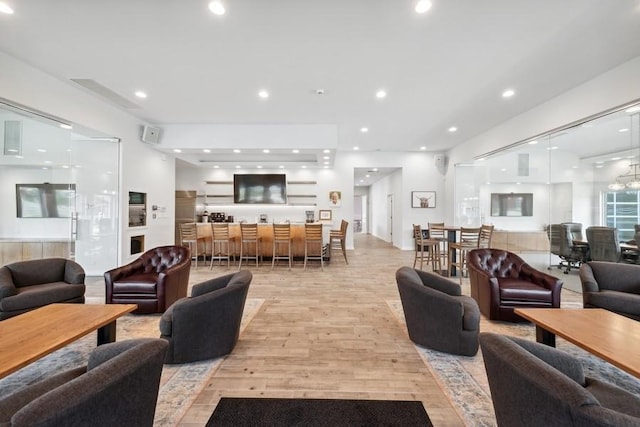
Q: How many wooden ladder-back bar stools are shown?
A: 10